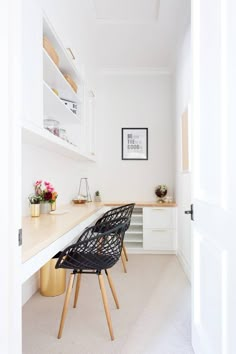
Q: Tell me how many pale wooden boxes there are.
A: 2